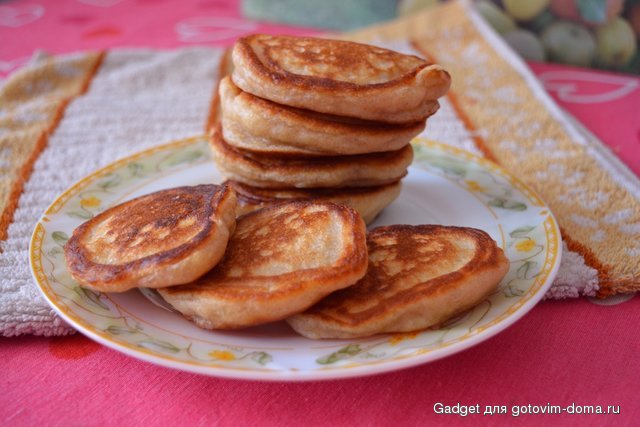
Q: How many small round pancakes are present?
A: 7